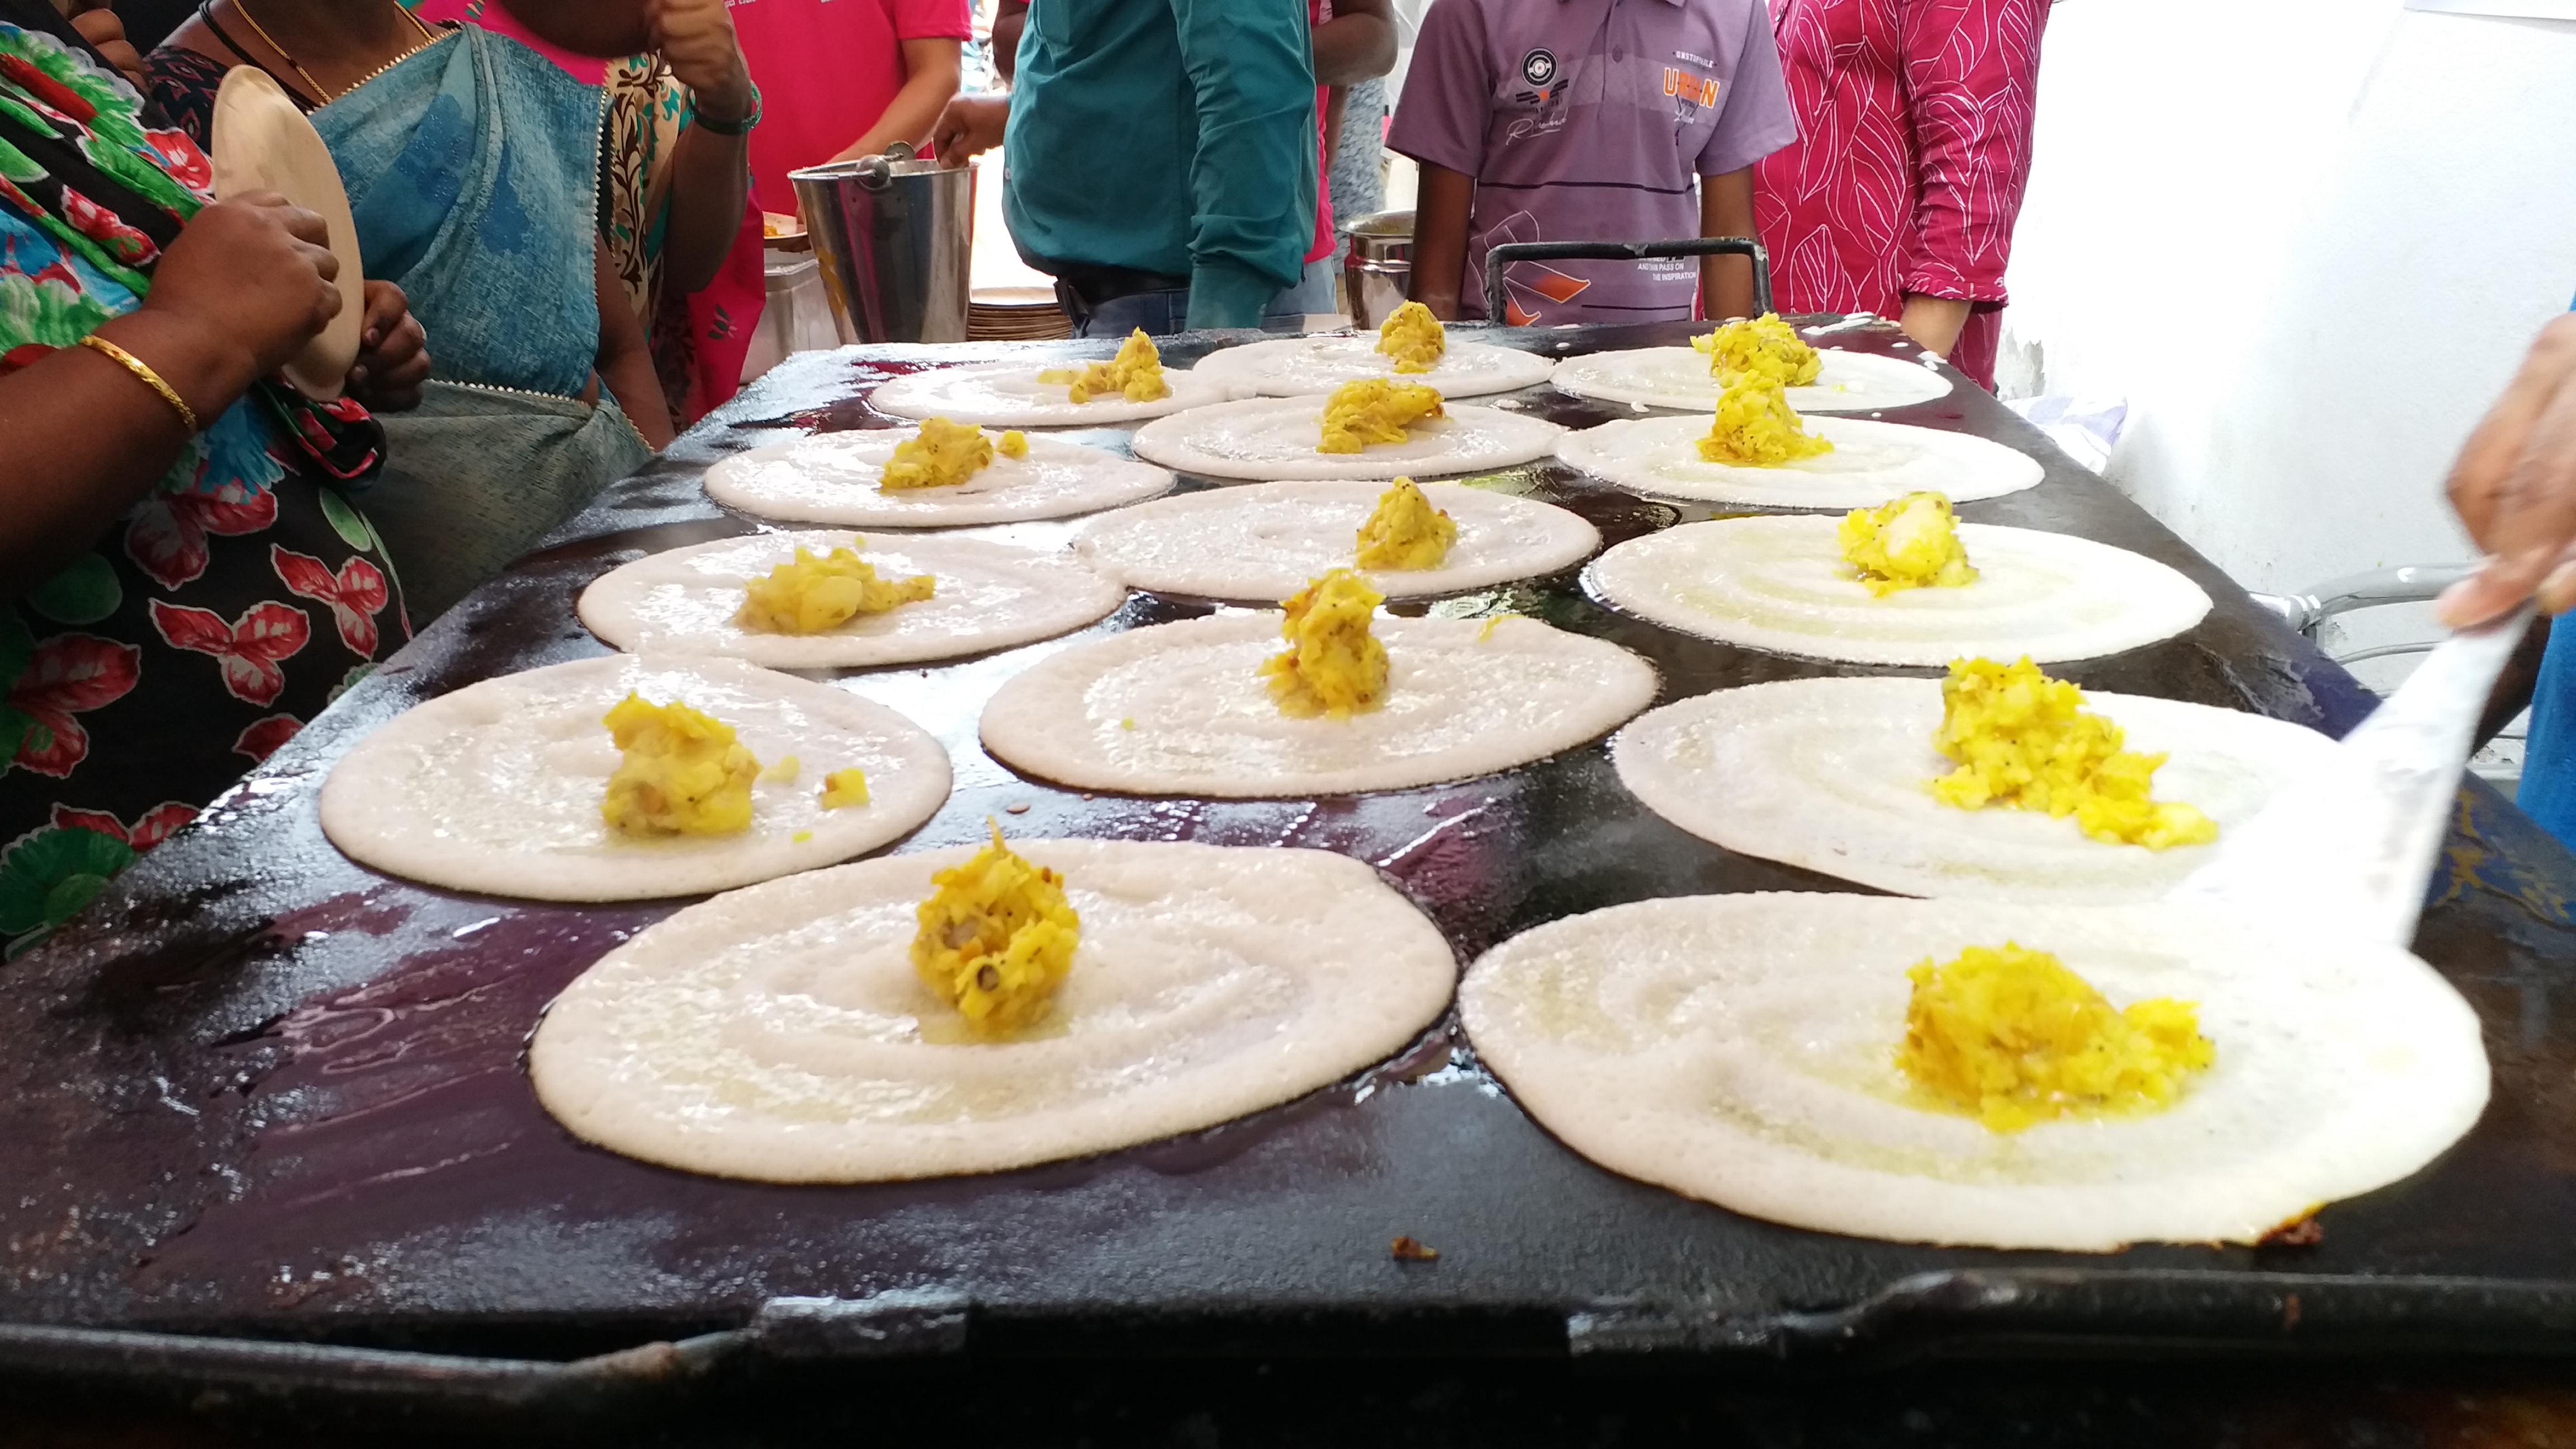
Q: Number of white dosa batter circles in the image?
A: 14